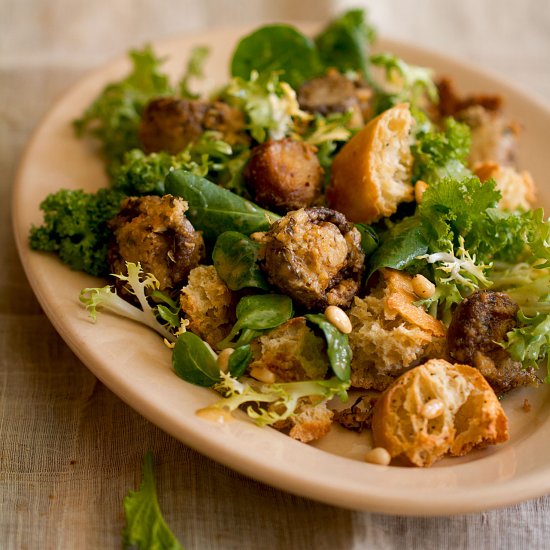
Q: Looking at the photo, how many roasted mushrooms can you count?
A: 6